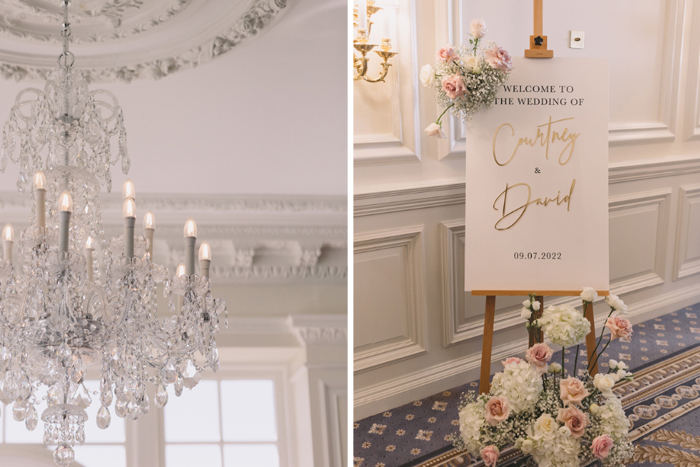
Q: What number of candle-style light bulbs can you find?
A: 10